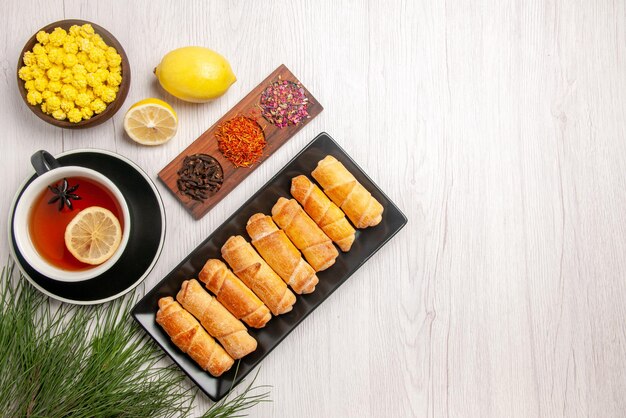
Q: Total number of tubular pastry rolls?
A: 8